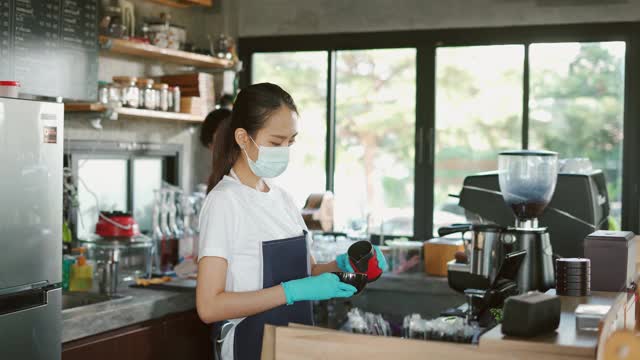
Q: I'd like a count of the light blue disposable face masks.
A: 1